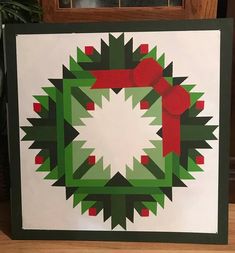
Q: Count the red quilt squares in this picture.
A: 12